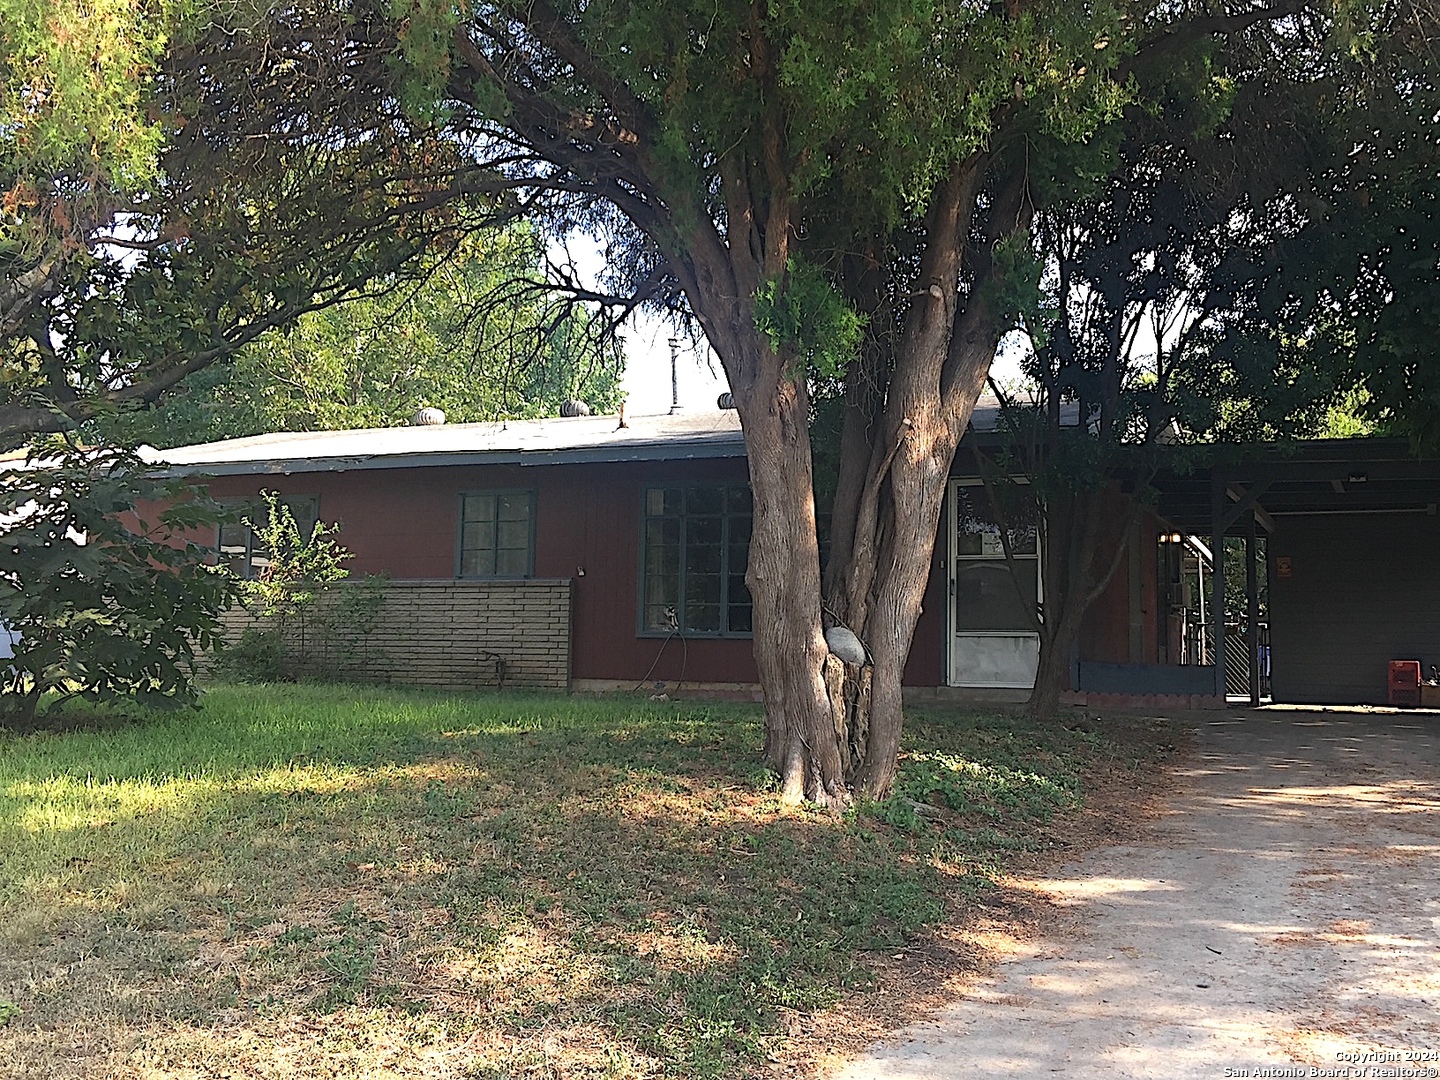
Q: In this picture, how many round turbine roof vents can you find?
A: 3